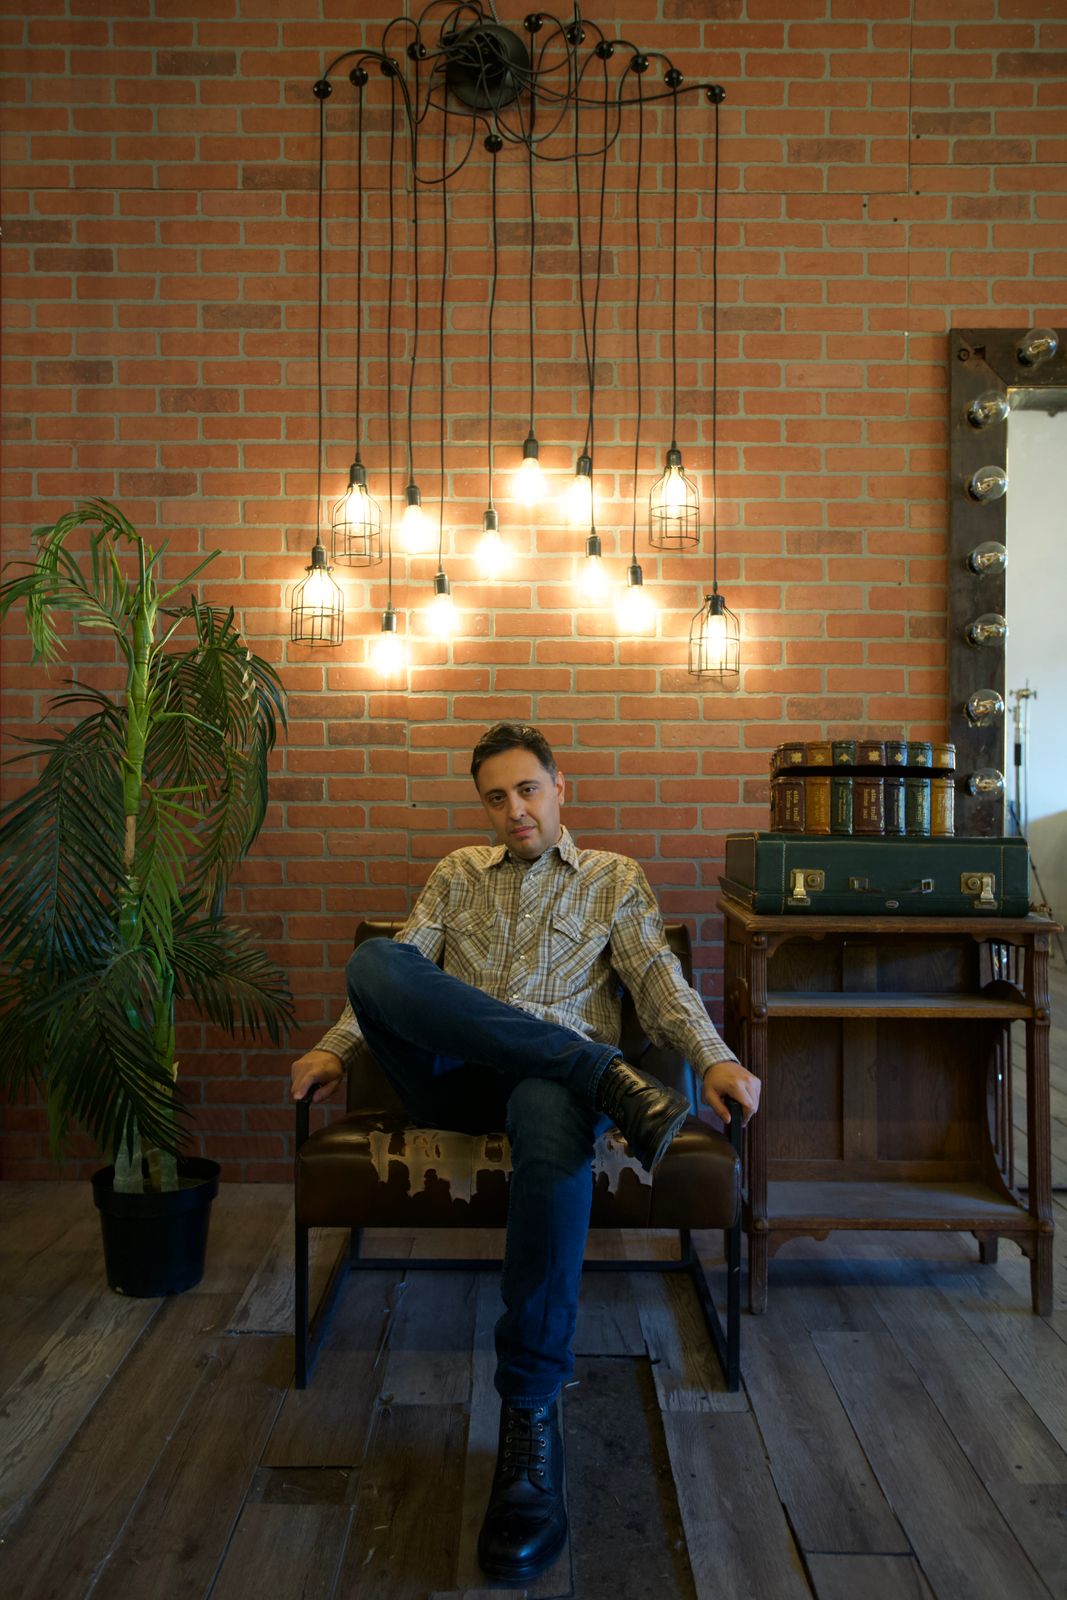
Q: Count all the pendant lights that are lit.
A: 12